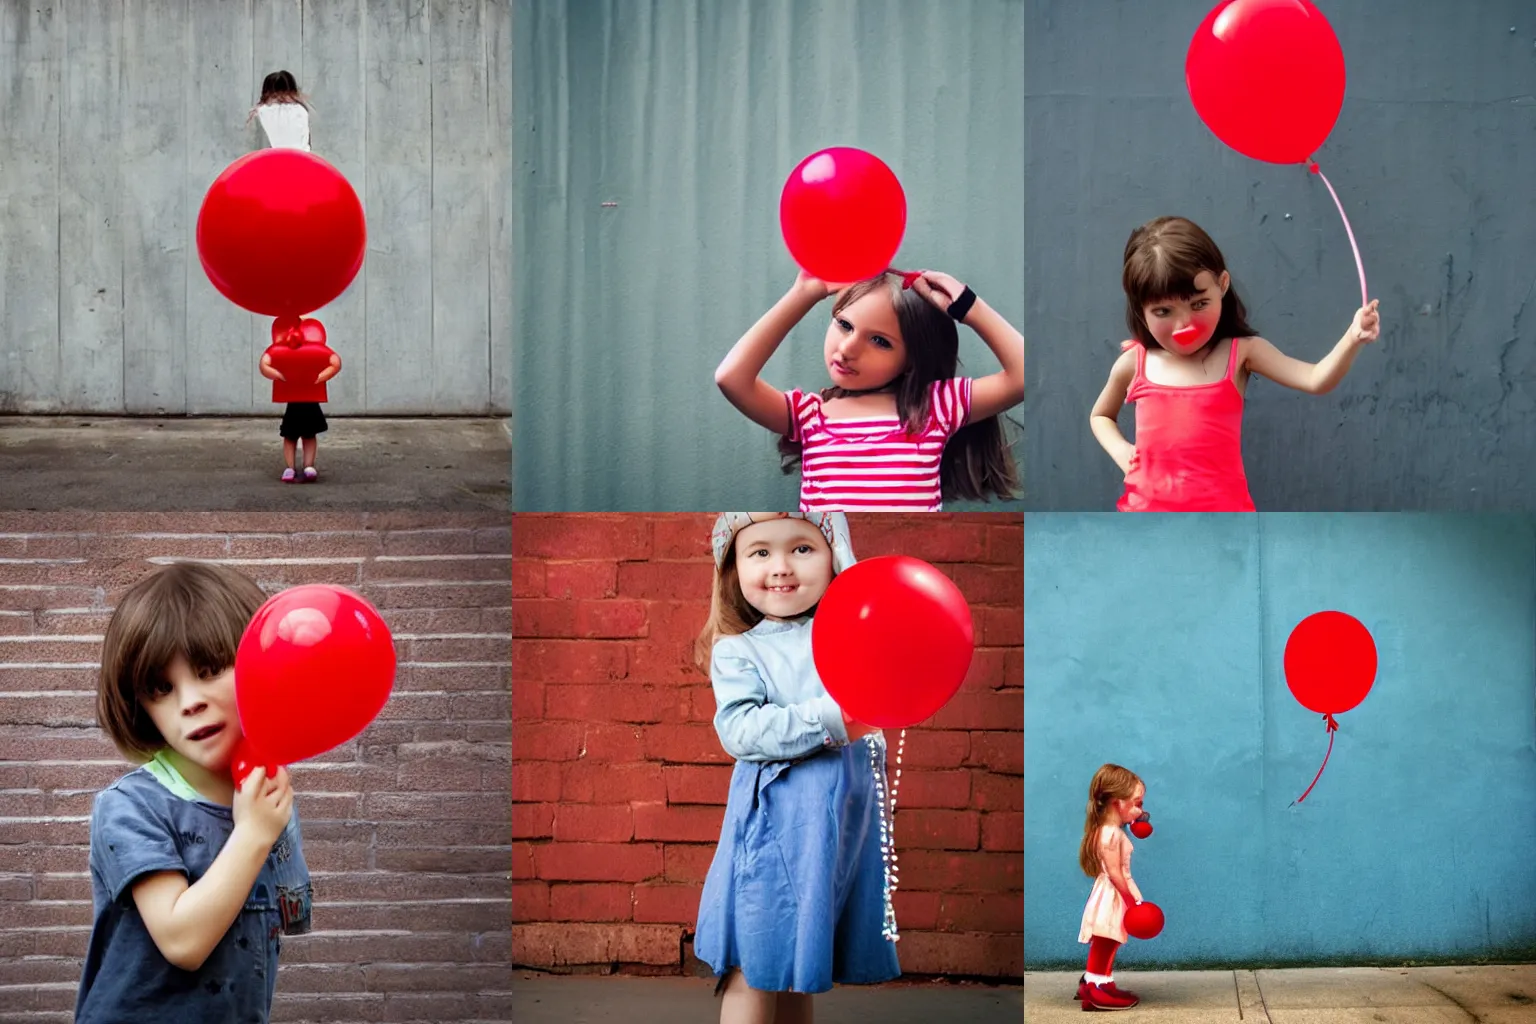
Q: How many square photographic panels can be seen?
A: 6